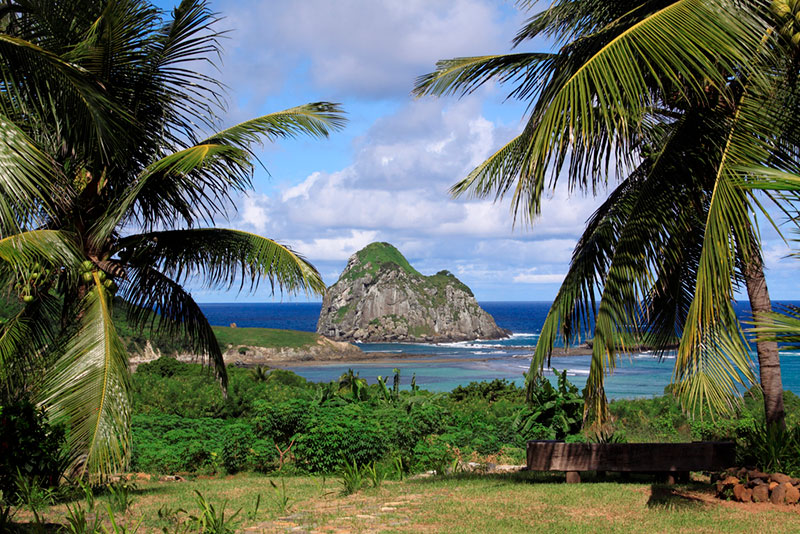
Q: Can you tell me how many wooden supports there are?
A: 2